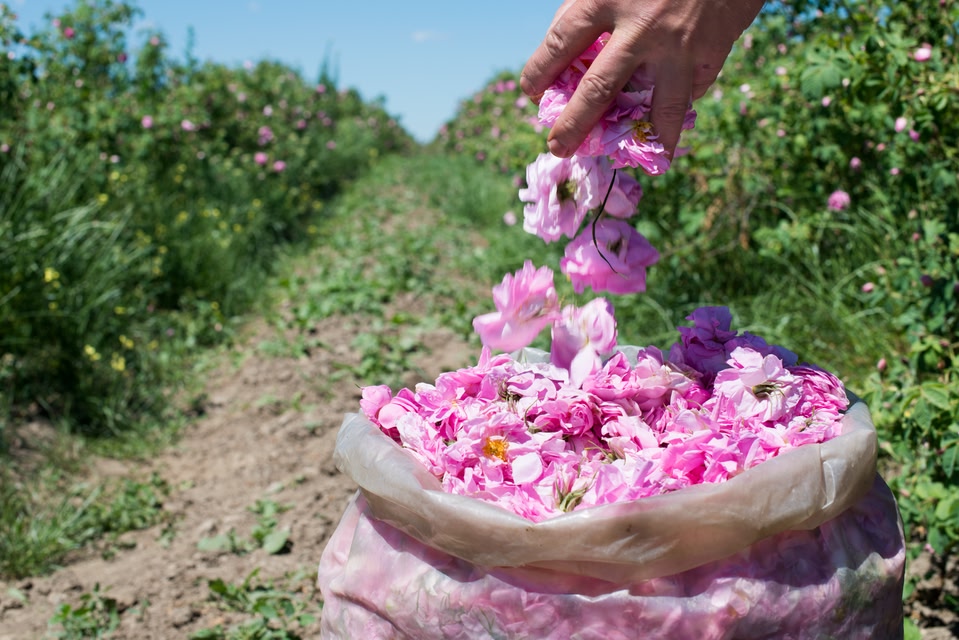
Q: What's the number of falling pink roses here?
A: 5